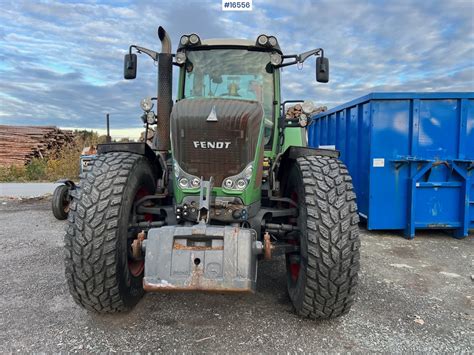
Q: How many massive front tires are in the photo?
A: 2